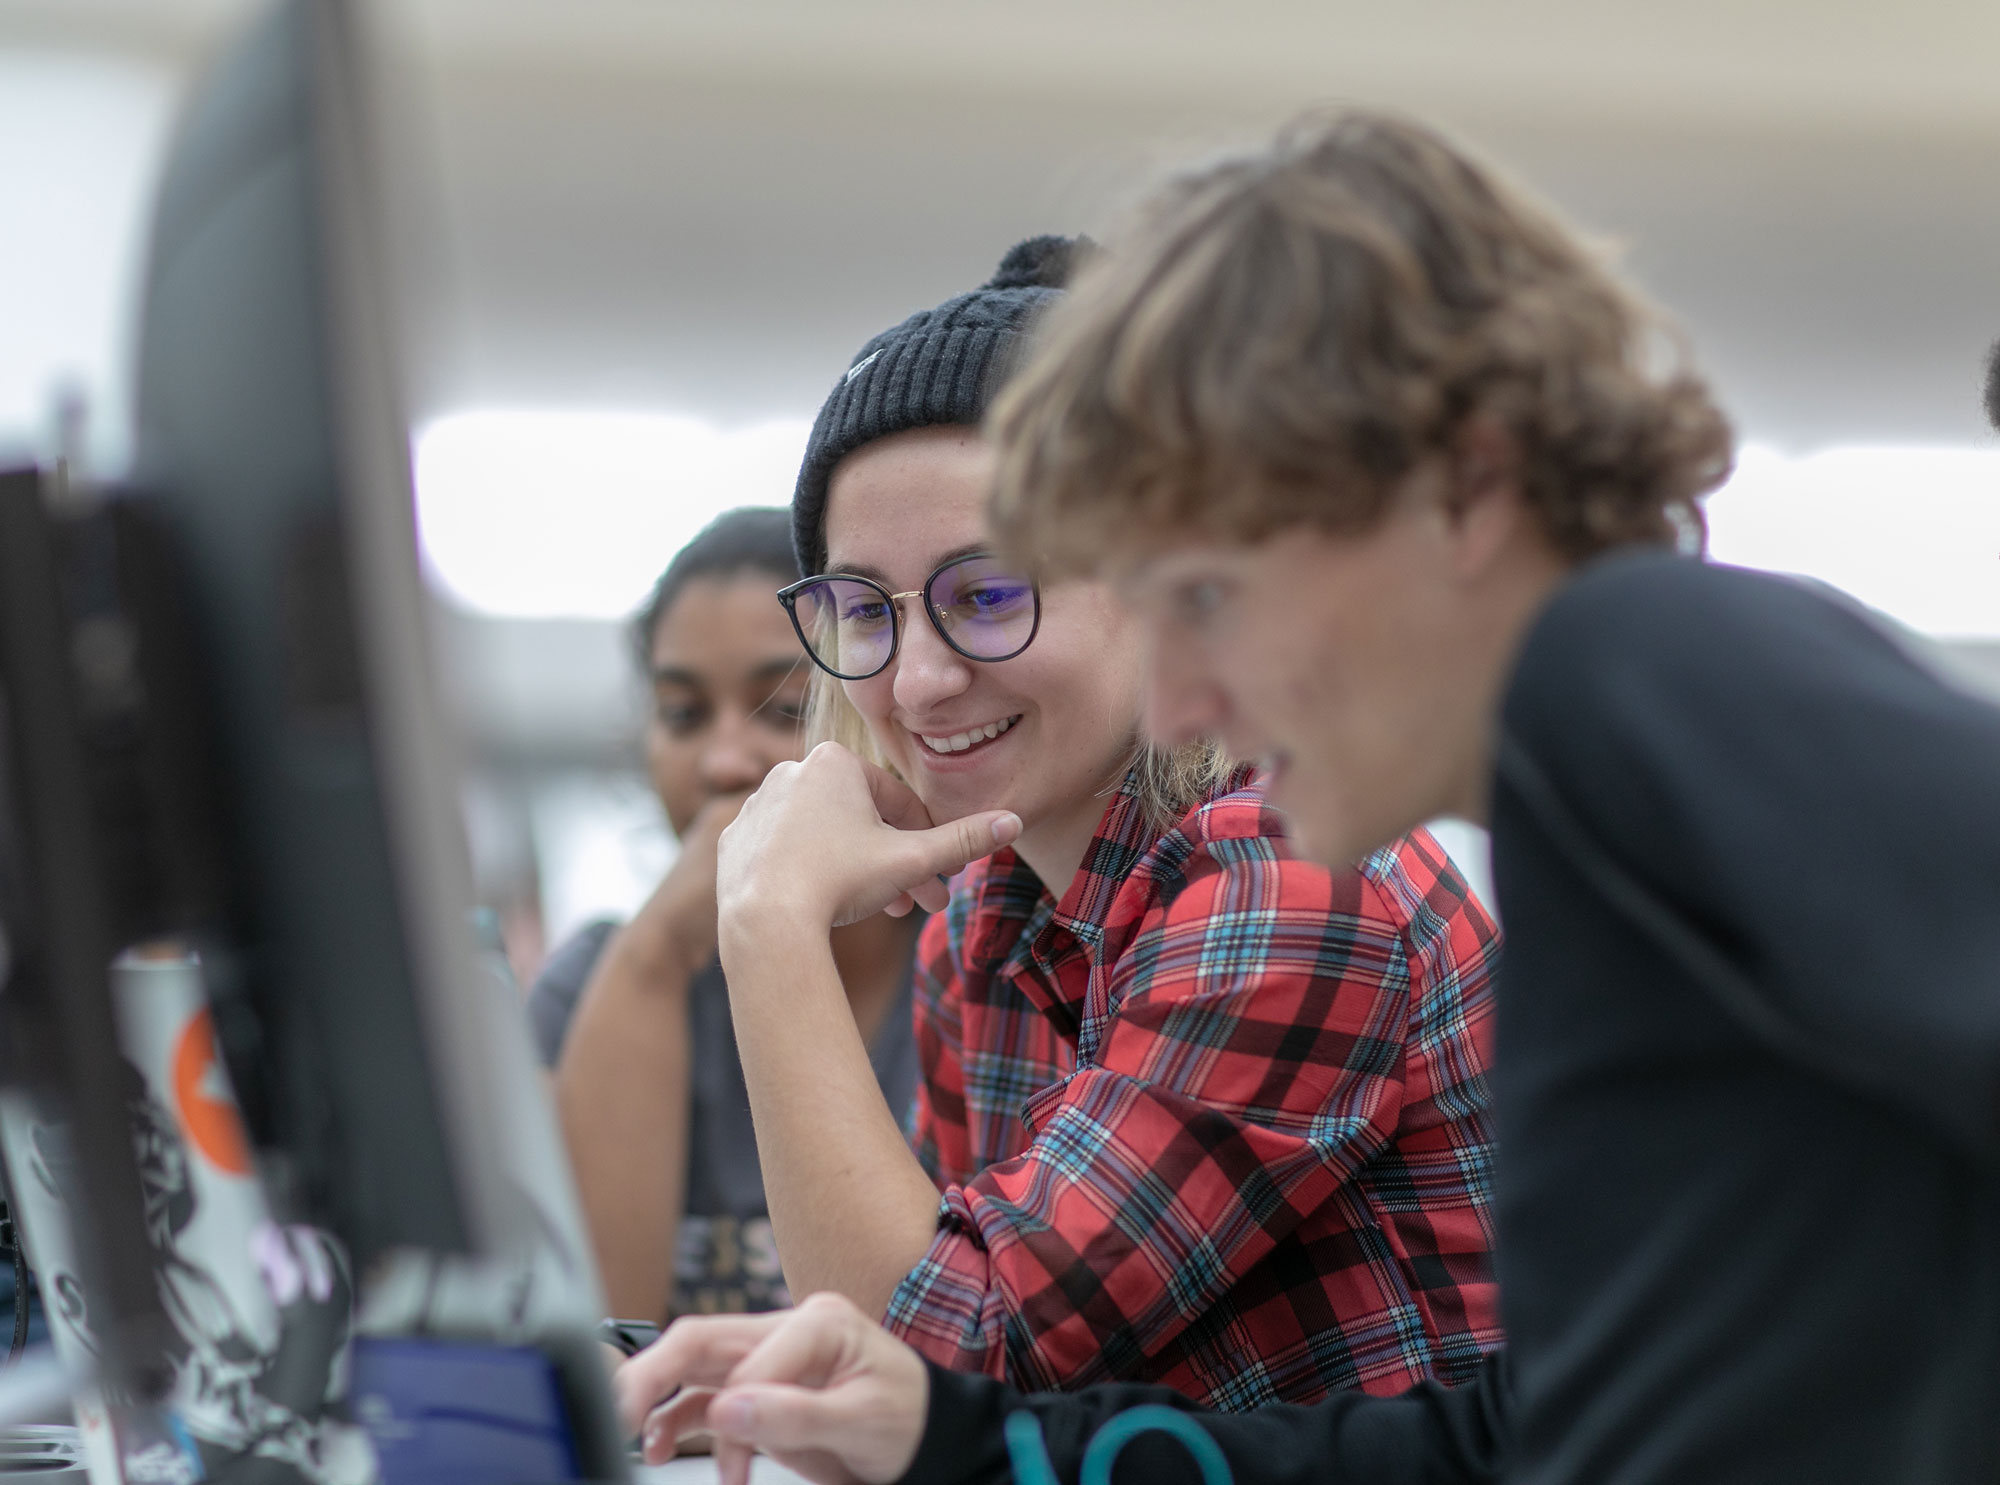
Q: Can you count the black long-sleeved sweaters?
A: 1